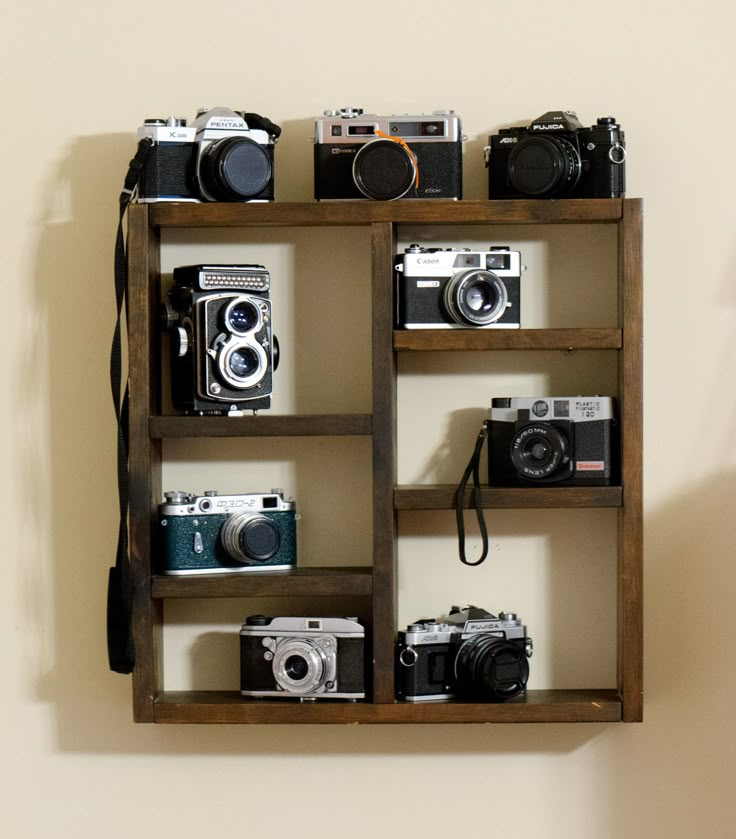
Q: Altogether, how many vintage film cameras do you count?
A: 9